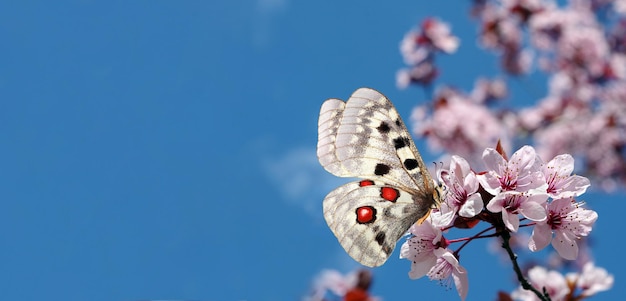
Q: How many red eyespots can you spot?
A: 3